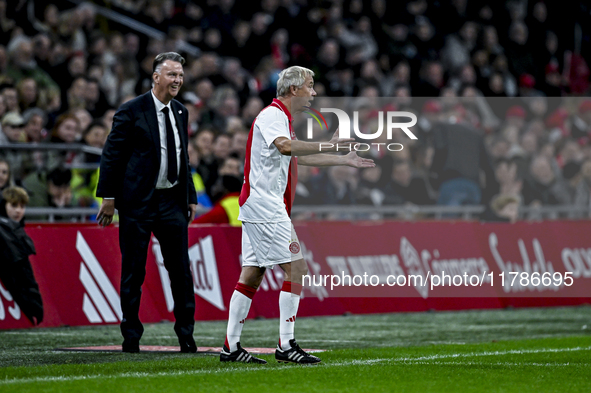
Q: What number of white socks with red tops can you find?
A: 2